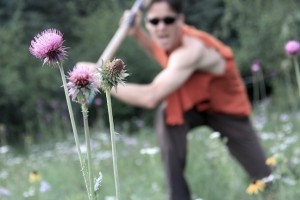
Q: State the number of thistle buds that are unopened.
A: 1